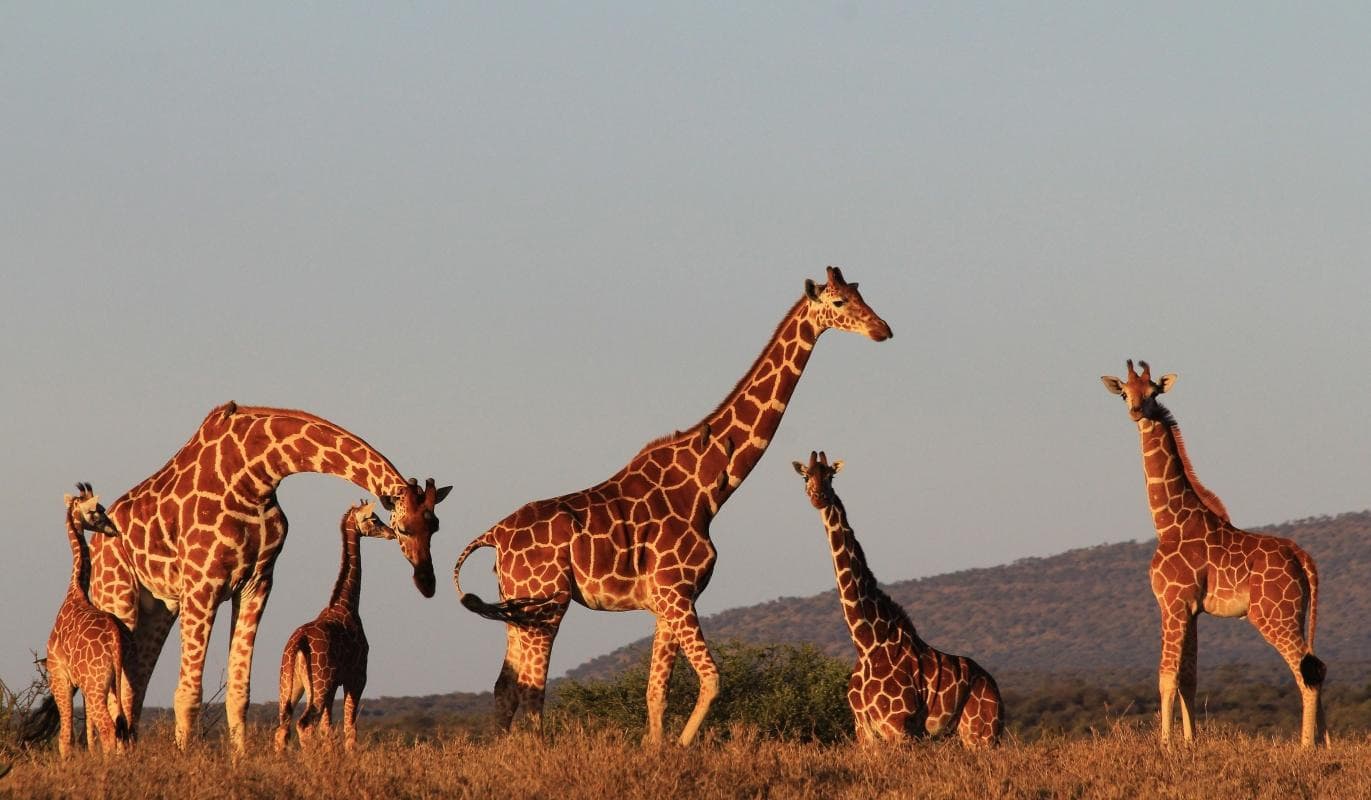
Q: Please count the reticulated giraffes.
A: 6